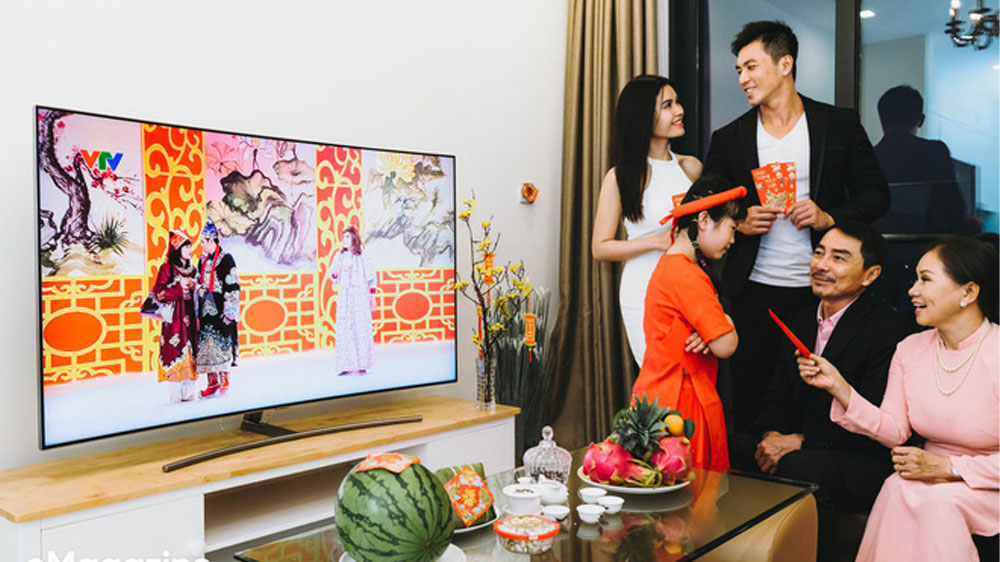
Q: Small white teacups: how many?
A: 4